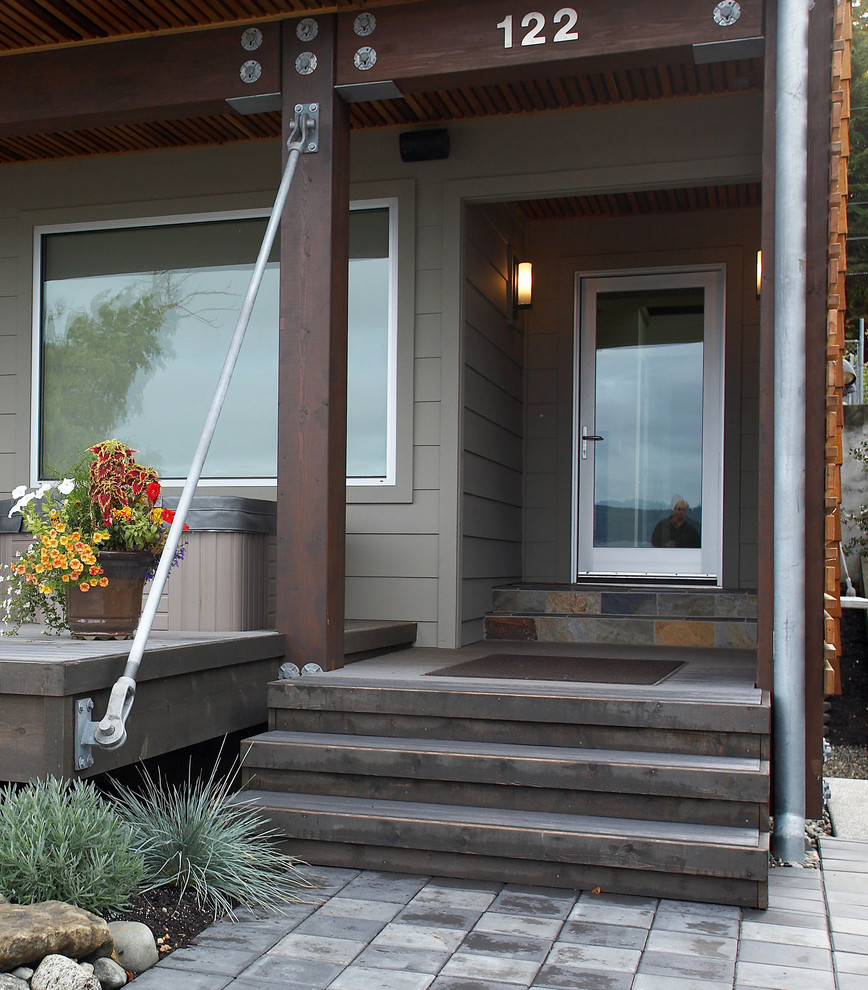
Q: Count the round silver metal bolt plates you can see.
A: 9